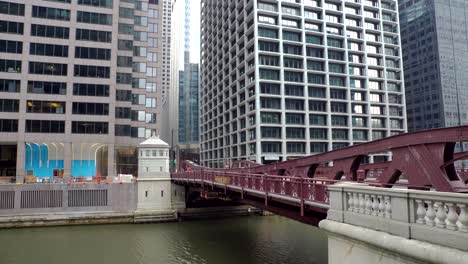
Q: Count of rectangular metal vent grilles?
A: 3